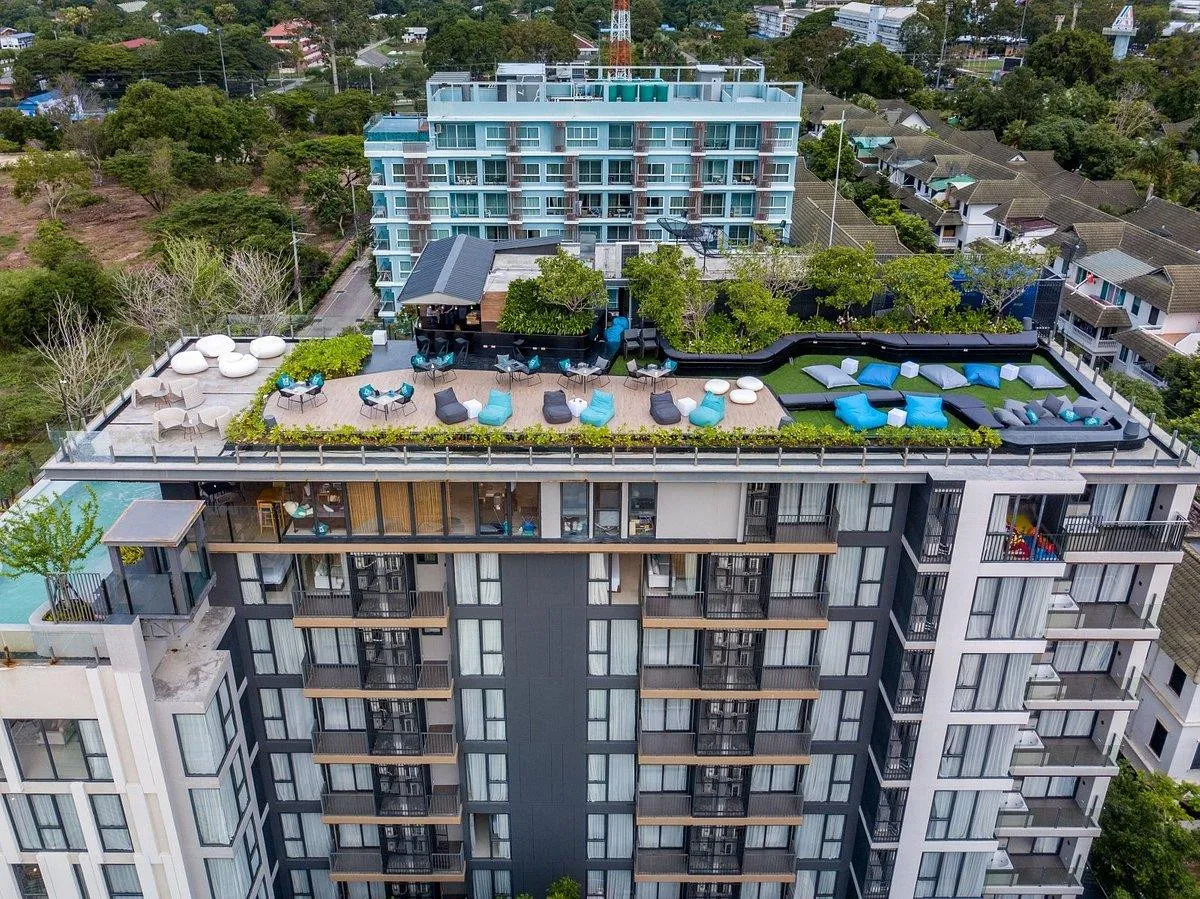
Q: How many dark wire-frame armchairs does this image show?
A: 12